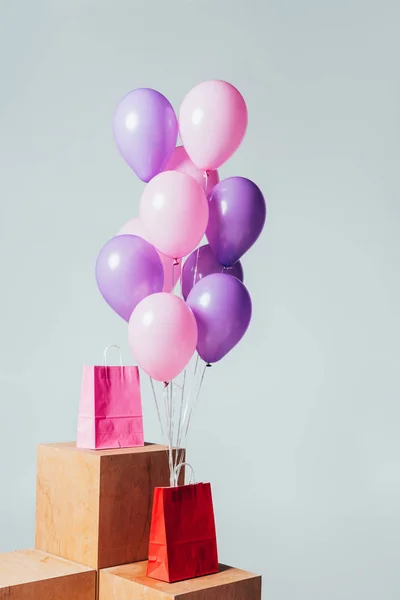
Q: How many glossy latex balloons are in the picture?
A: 10